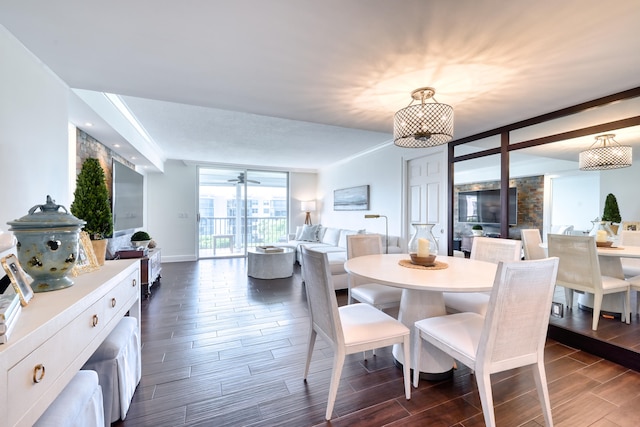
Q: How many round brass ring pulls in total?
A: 4